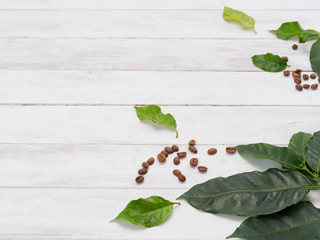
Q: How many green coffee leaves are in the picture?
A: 11